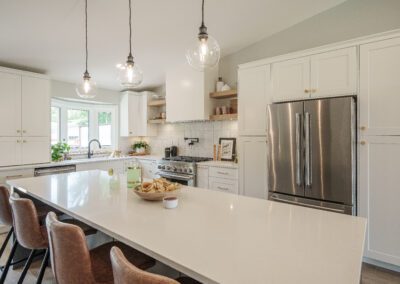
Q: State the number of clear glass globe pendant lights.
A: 3